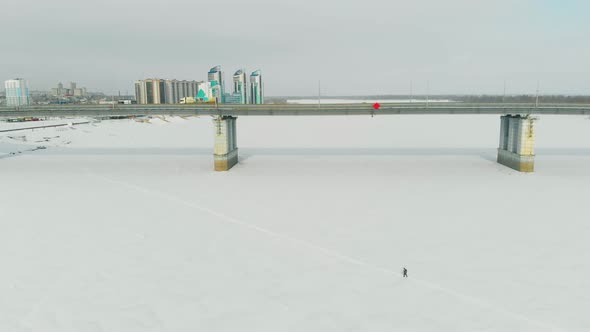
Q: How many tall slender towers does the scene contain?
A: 3